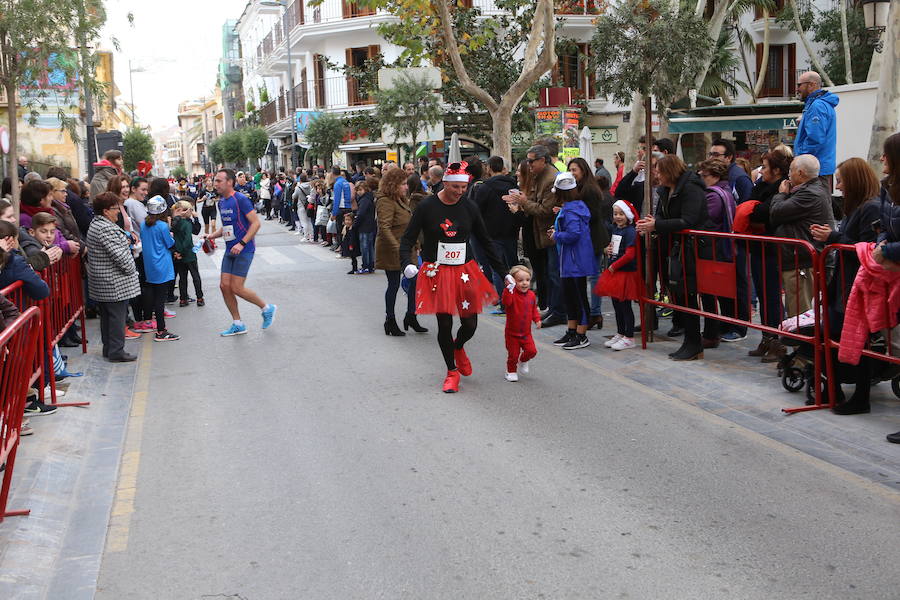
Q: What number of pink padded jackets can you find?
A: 1